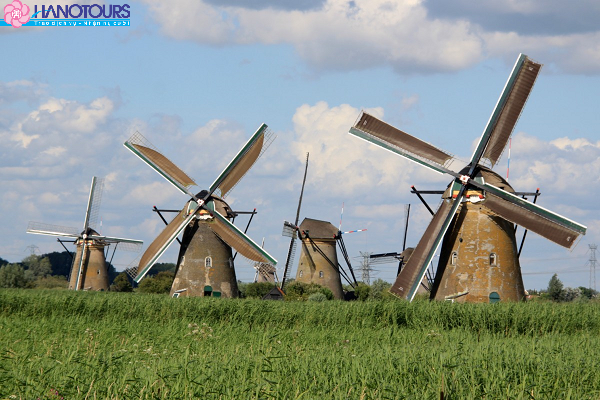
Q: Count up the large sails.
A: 8